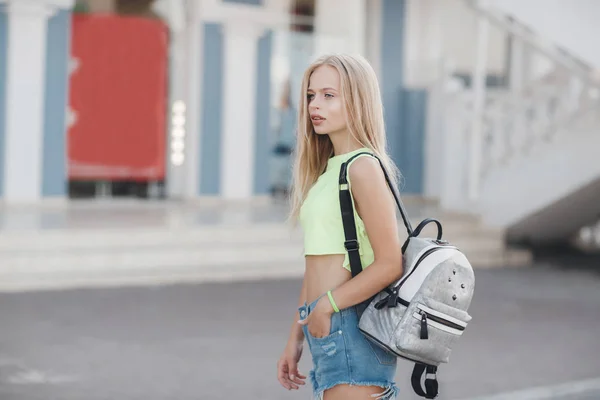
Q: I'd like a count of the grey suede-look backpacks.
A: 1